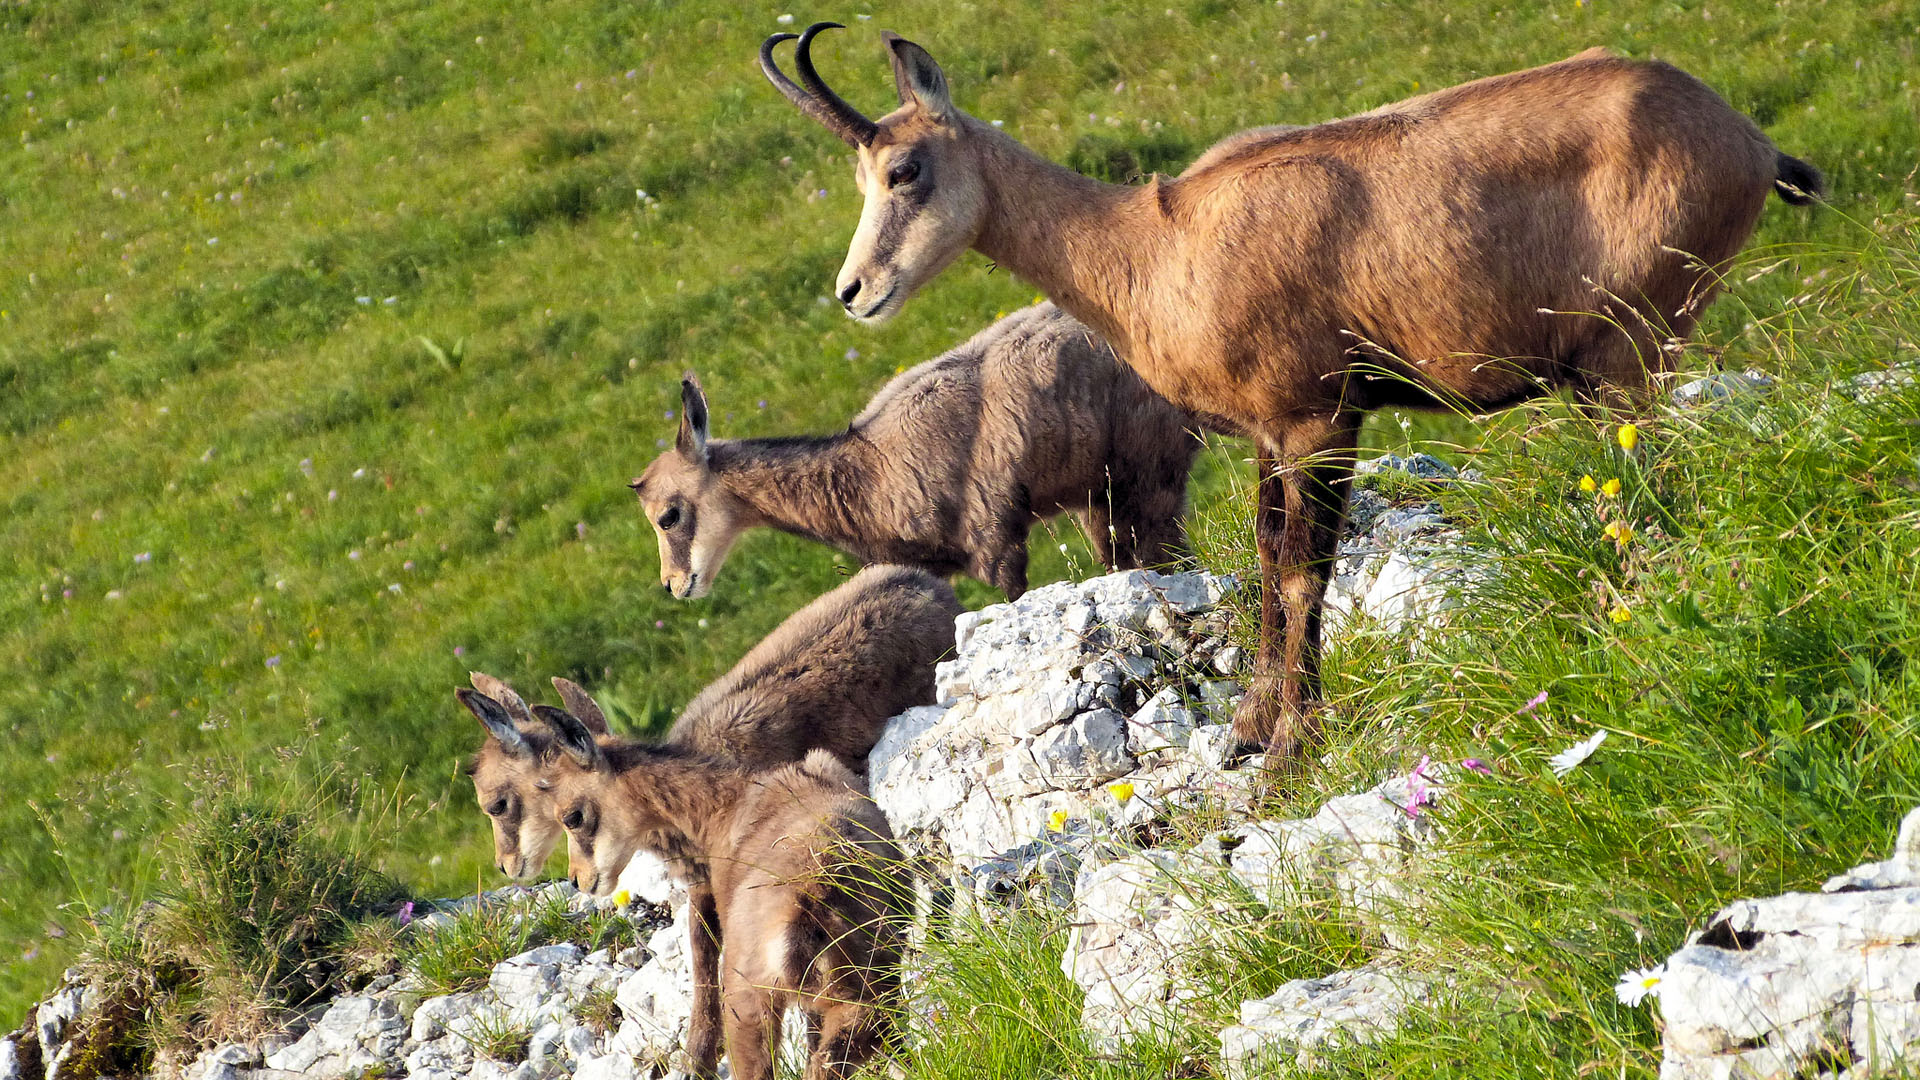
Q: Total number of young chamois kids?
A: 3